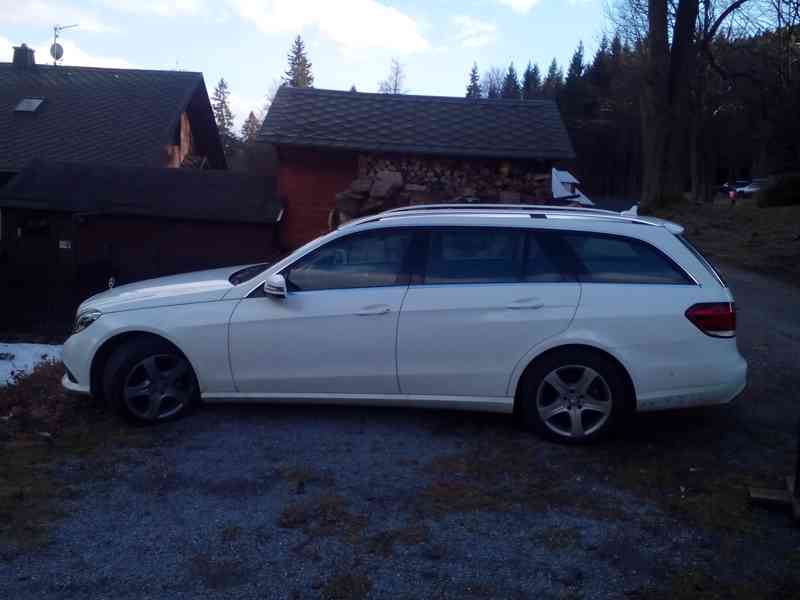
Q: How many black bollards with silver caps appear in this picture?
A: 0